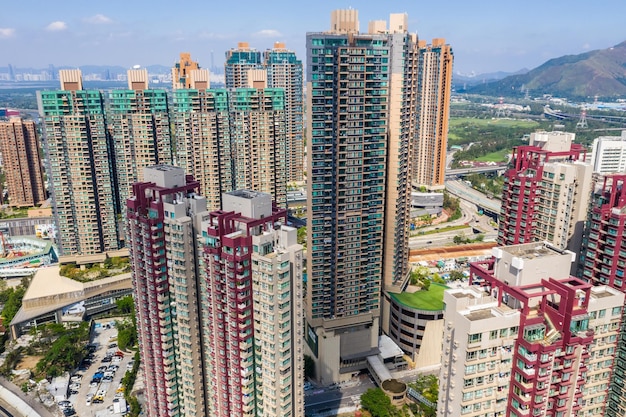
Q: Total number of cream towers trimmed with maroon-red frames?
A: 5